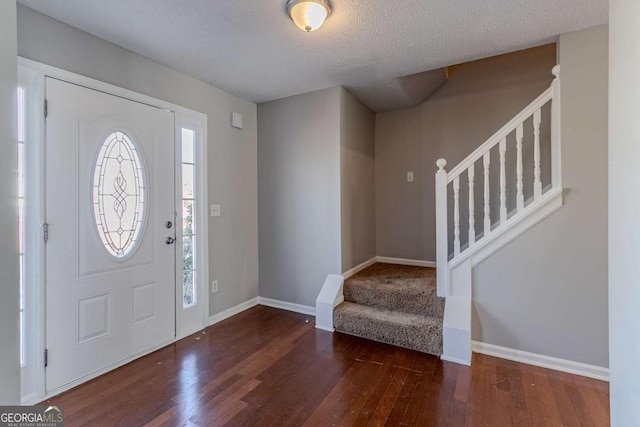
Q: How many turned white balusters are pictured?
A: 6